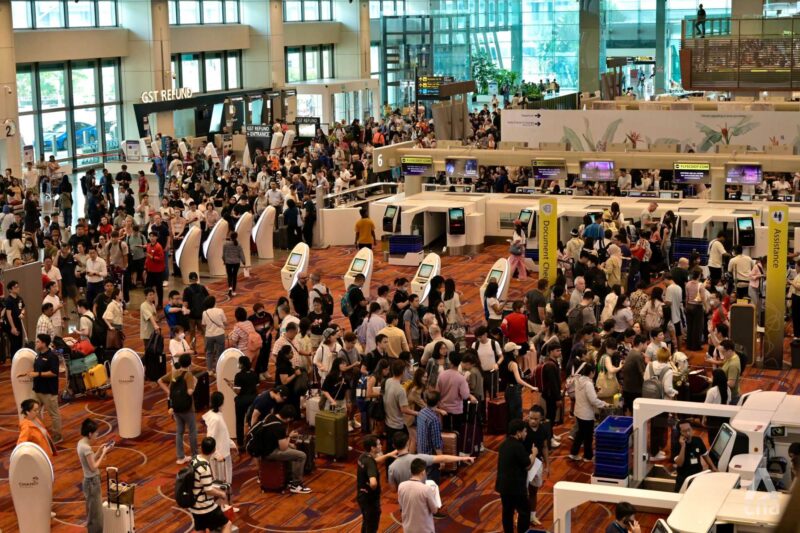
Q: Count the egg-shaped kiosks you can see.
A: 12